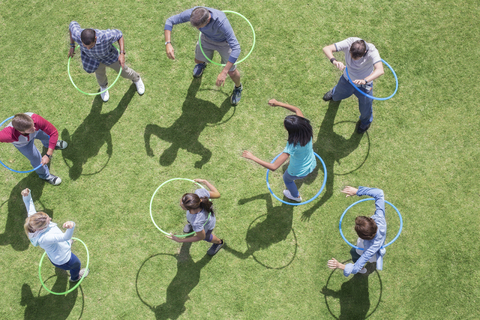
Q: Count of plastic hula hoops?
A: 8